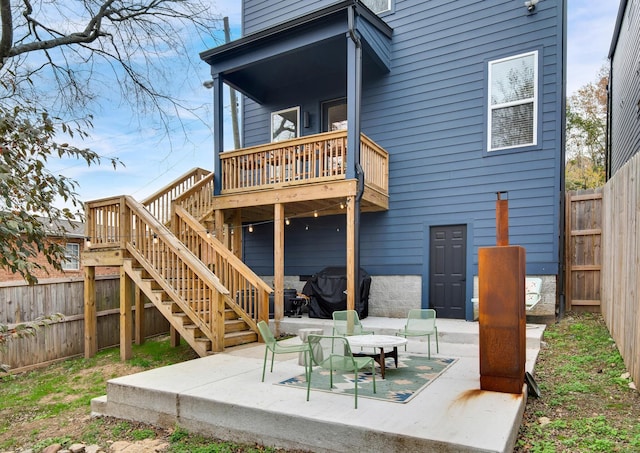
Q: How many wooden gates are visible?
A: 1